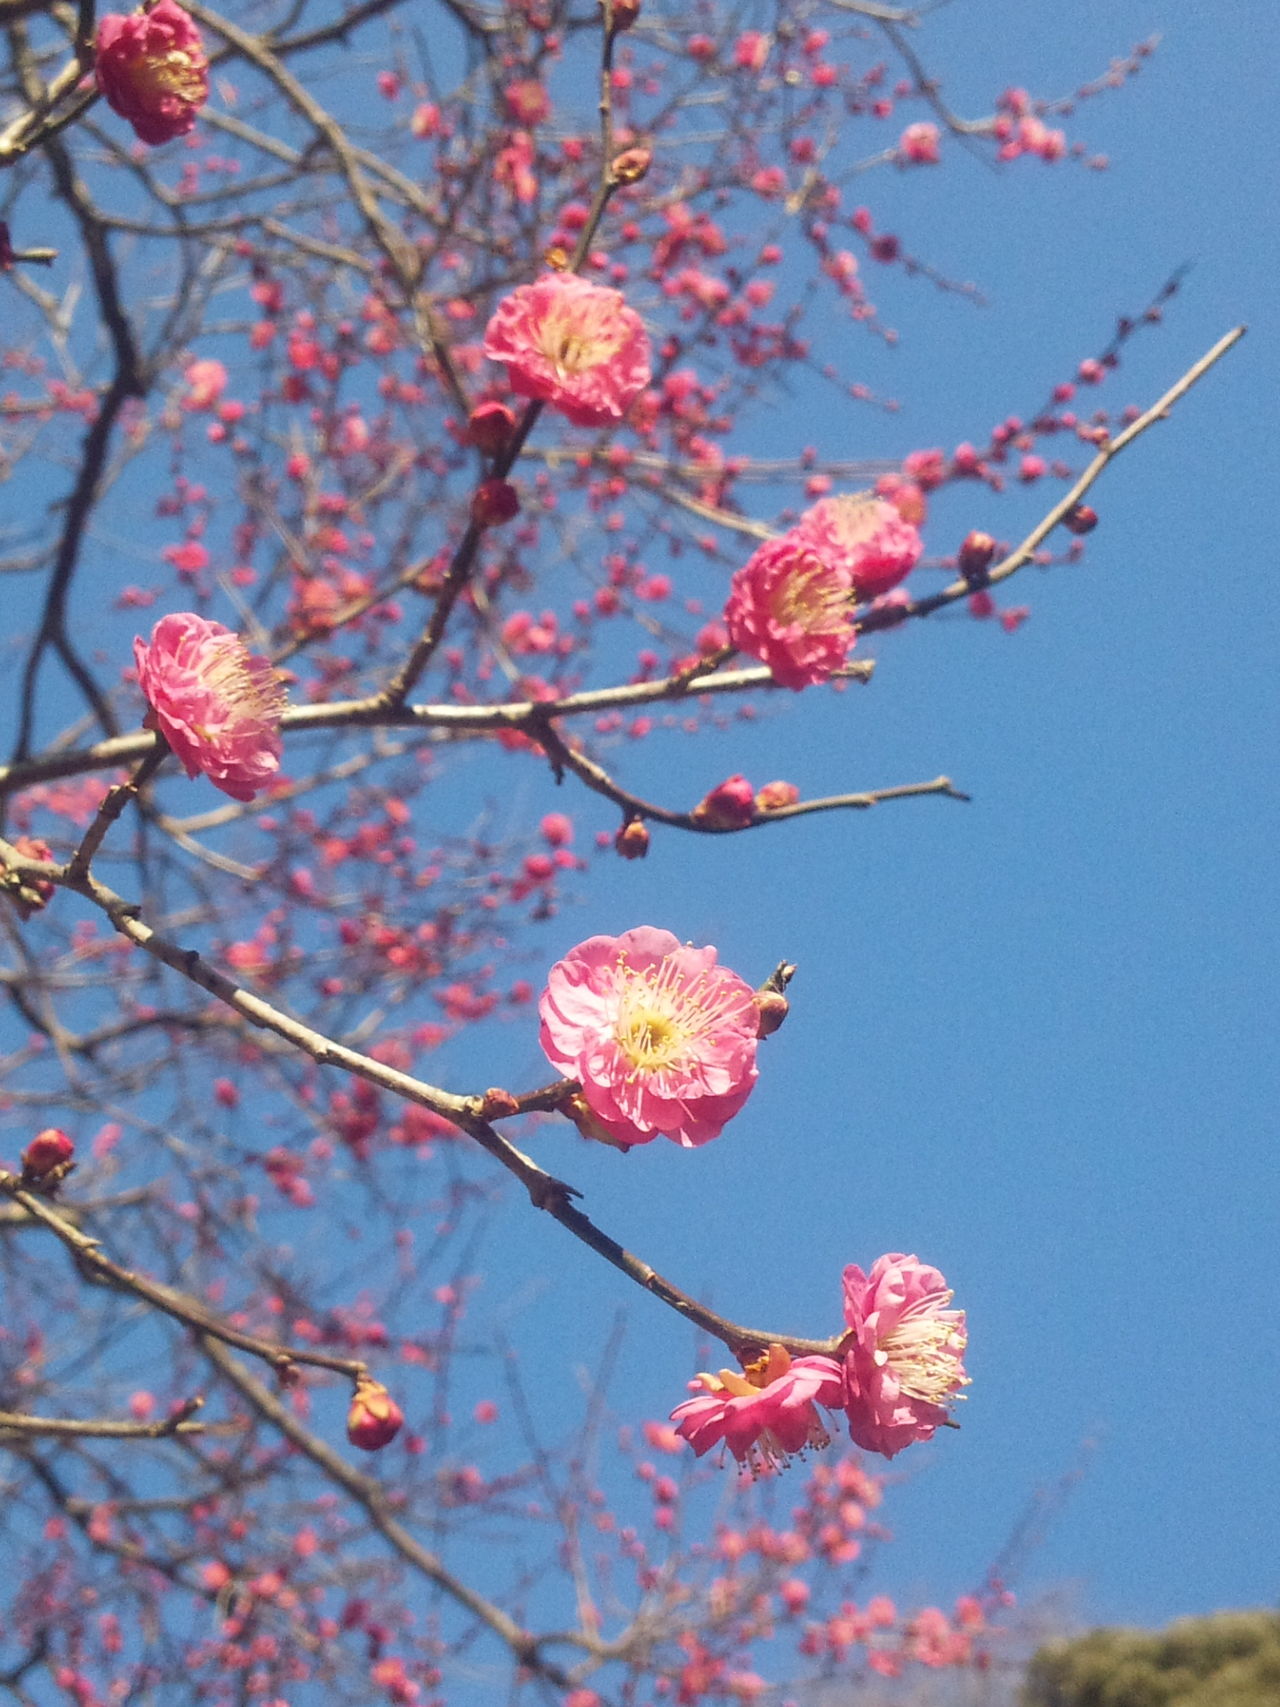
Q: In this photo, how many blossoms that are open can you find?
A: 8